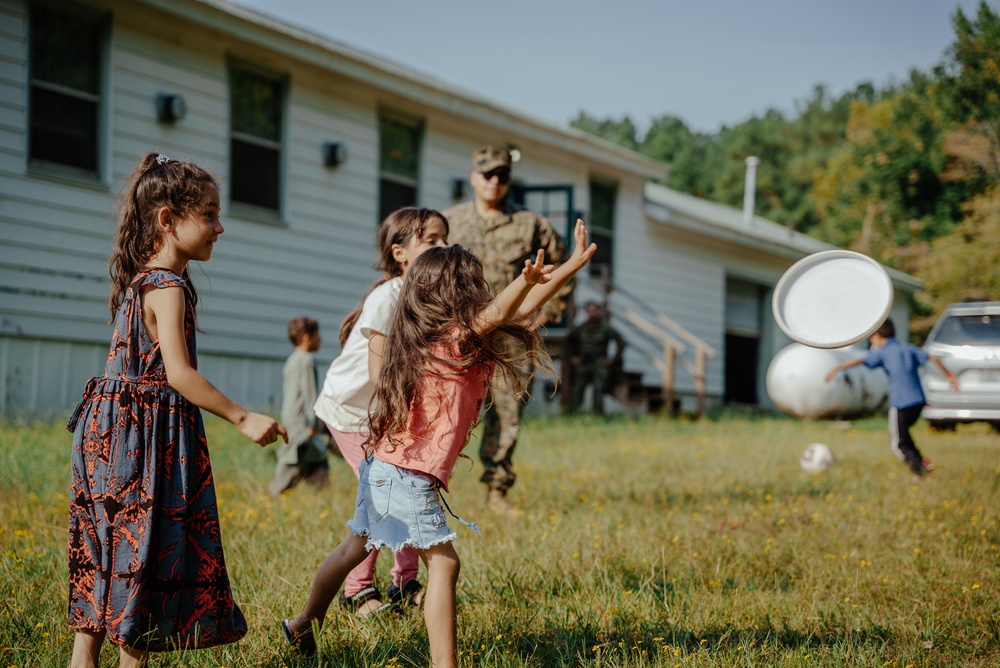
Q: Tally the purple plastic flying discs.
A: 0